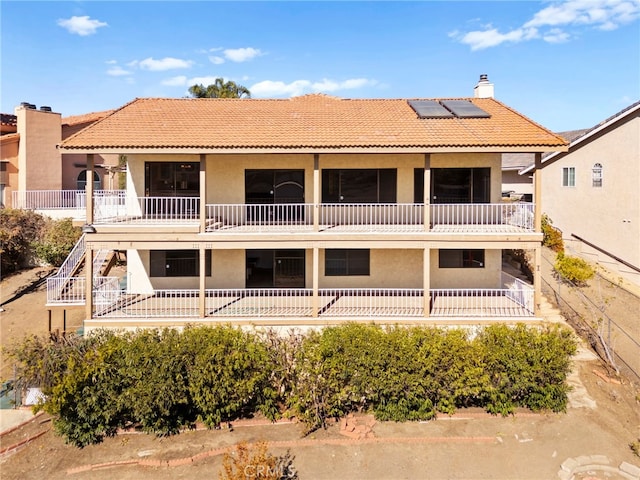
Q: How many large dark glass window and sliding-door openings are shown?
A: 8